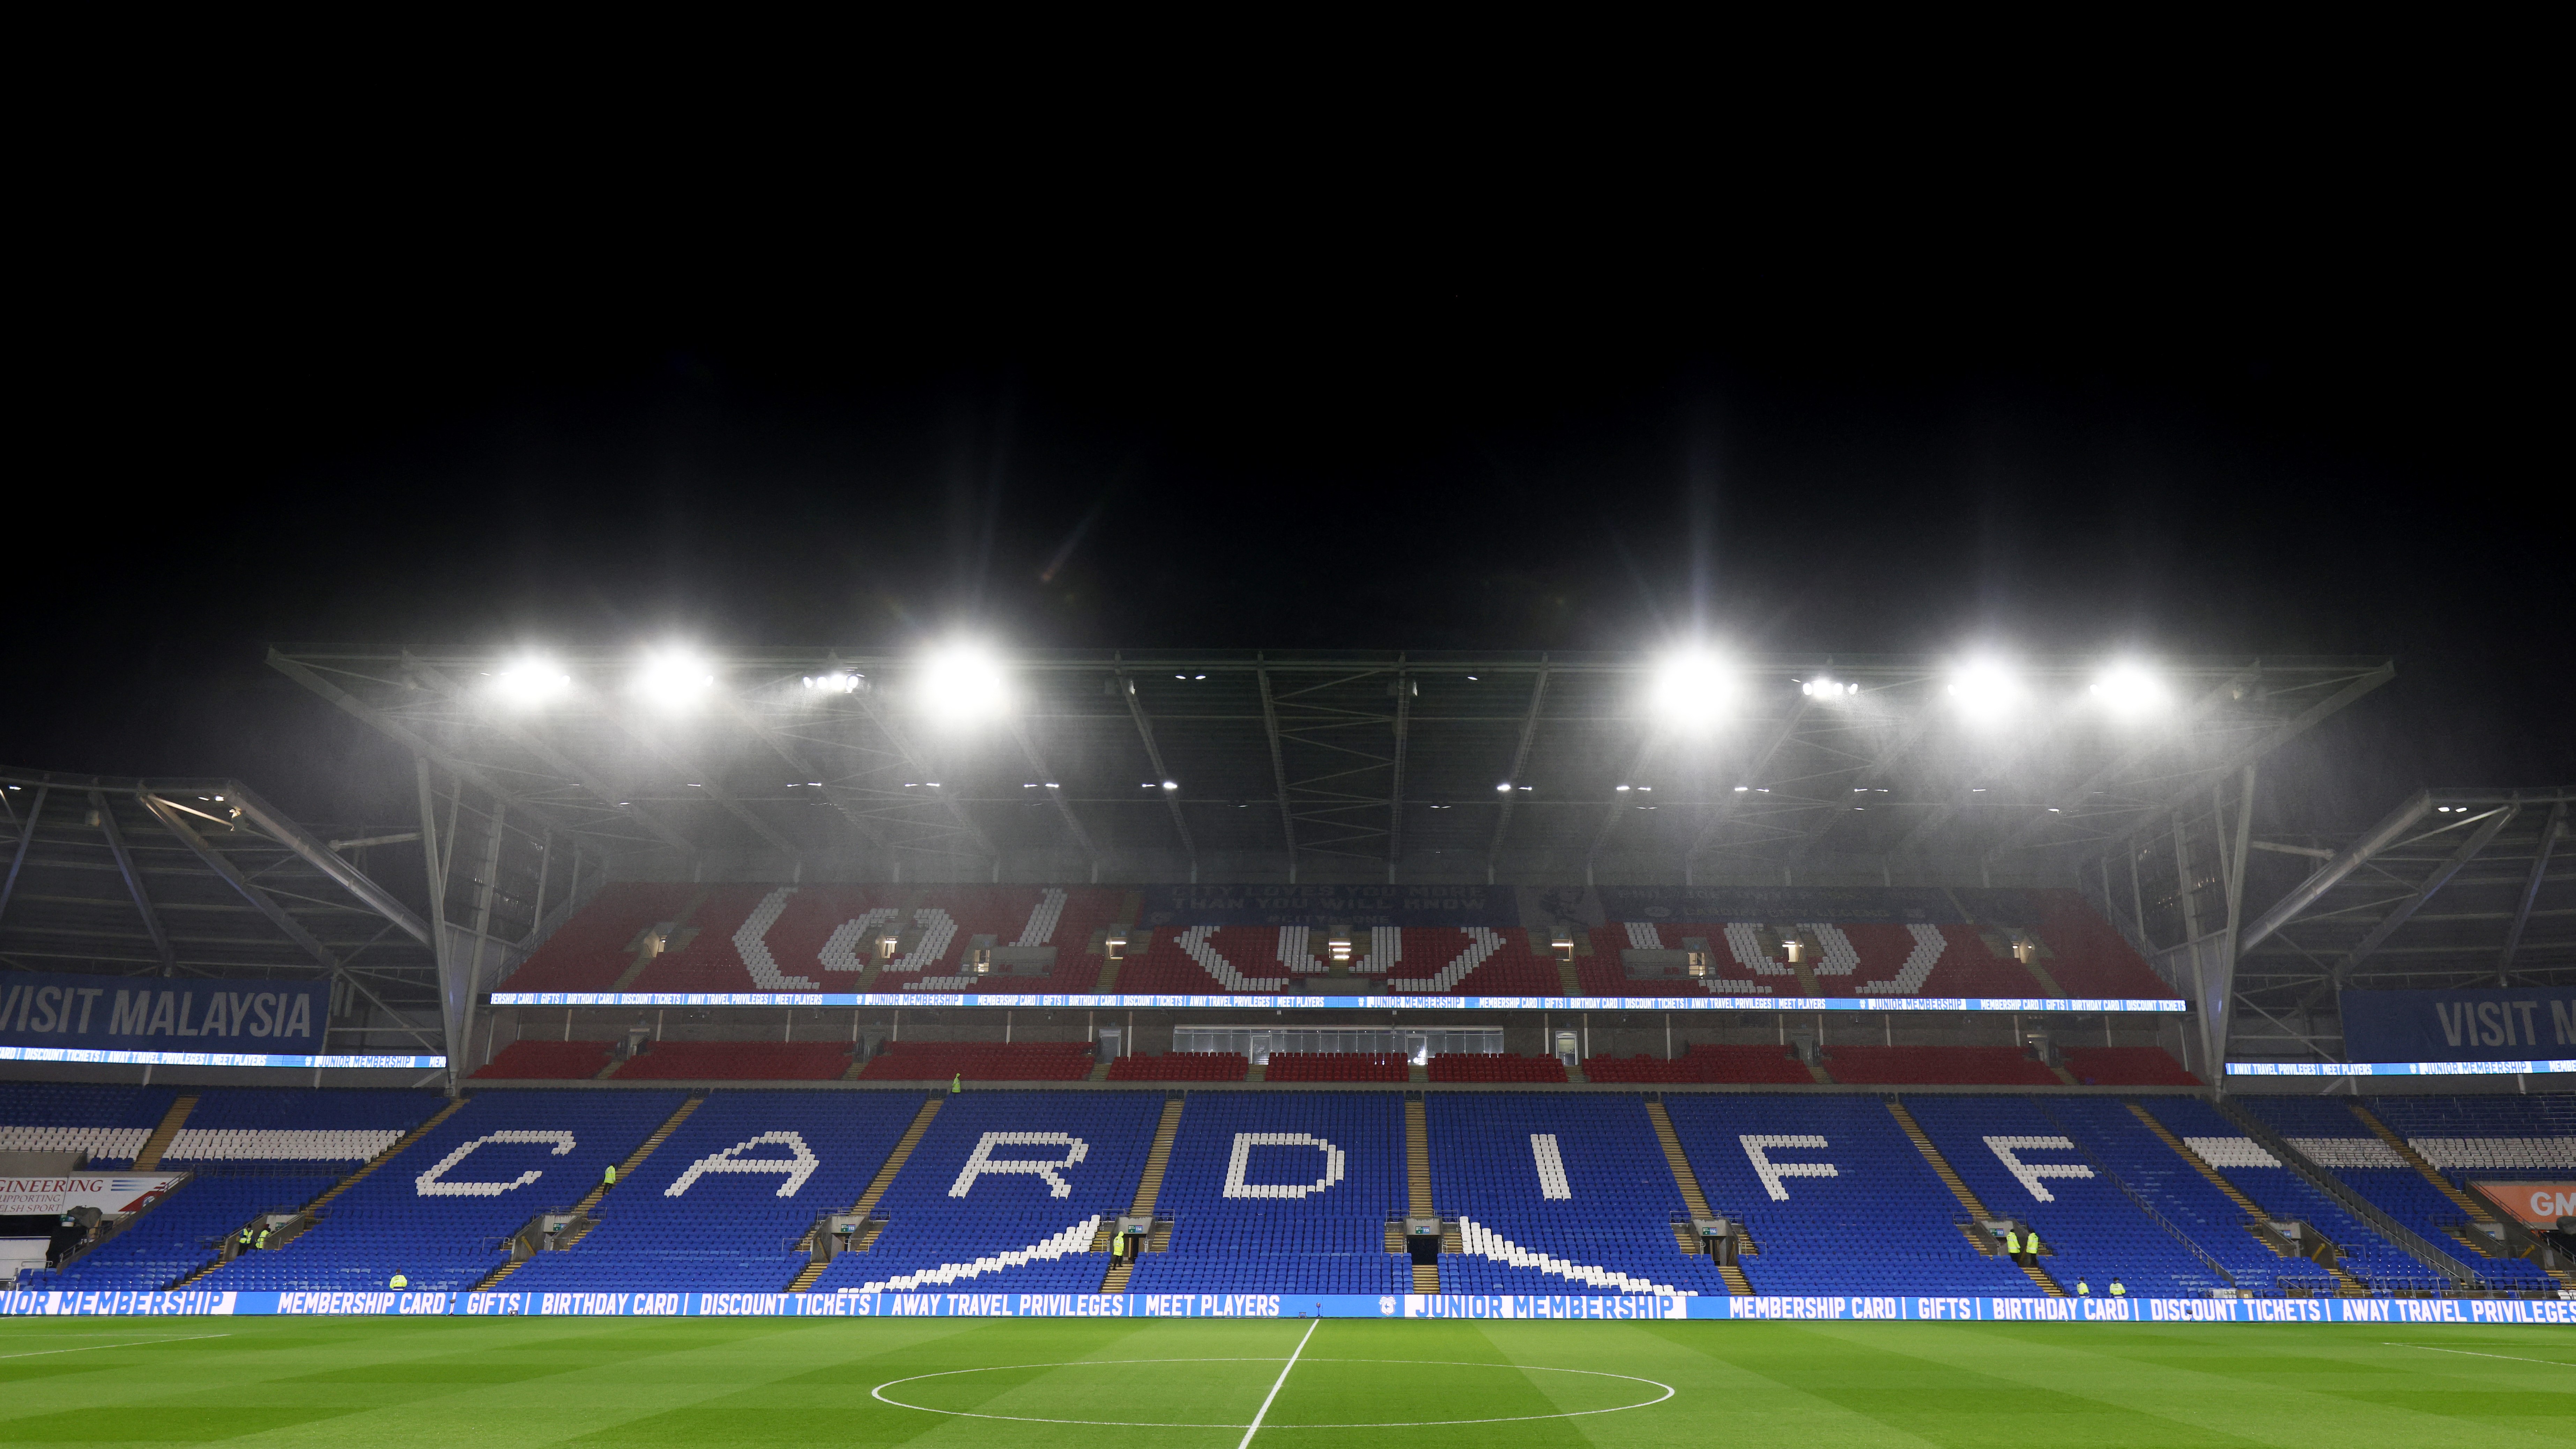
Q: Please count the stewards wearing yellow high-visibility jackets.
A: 10